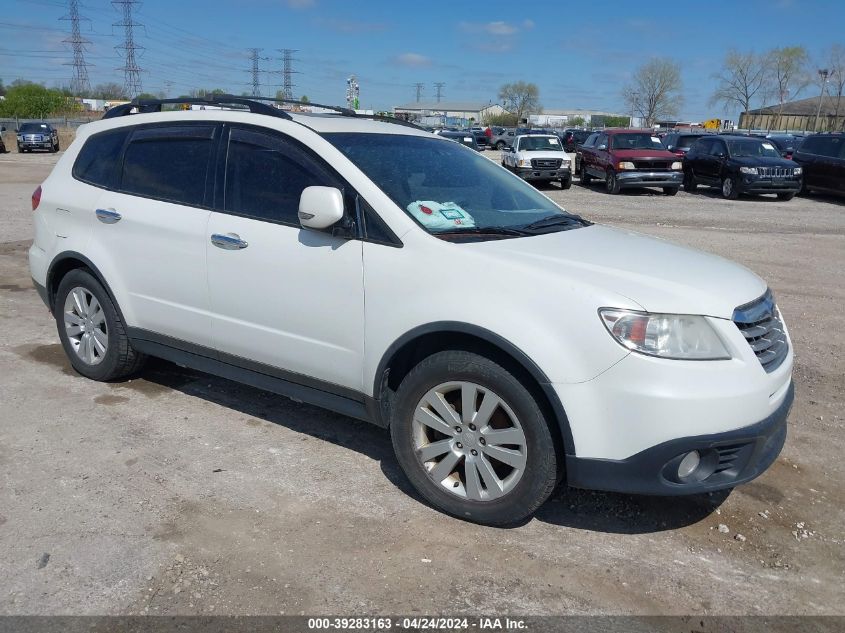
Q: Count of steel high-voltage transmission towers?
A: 6